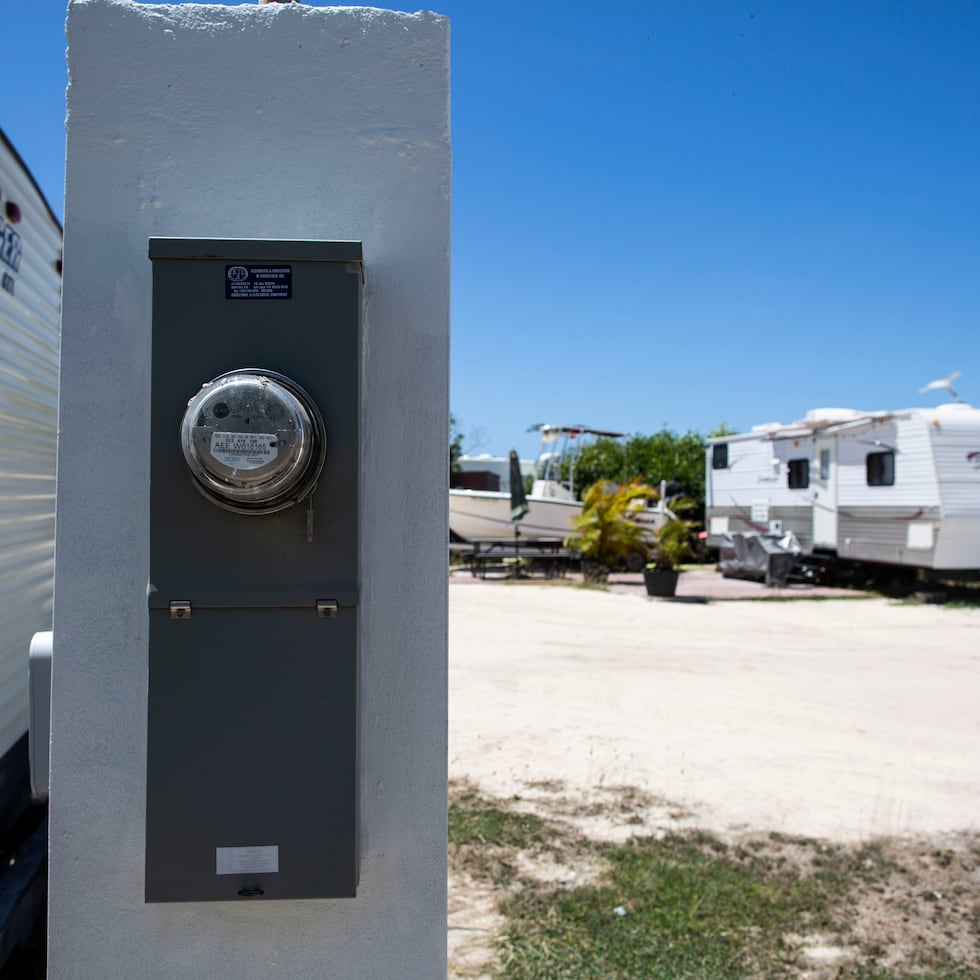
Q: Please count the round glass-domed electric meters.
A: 1